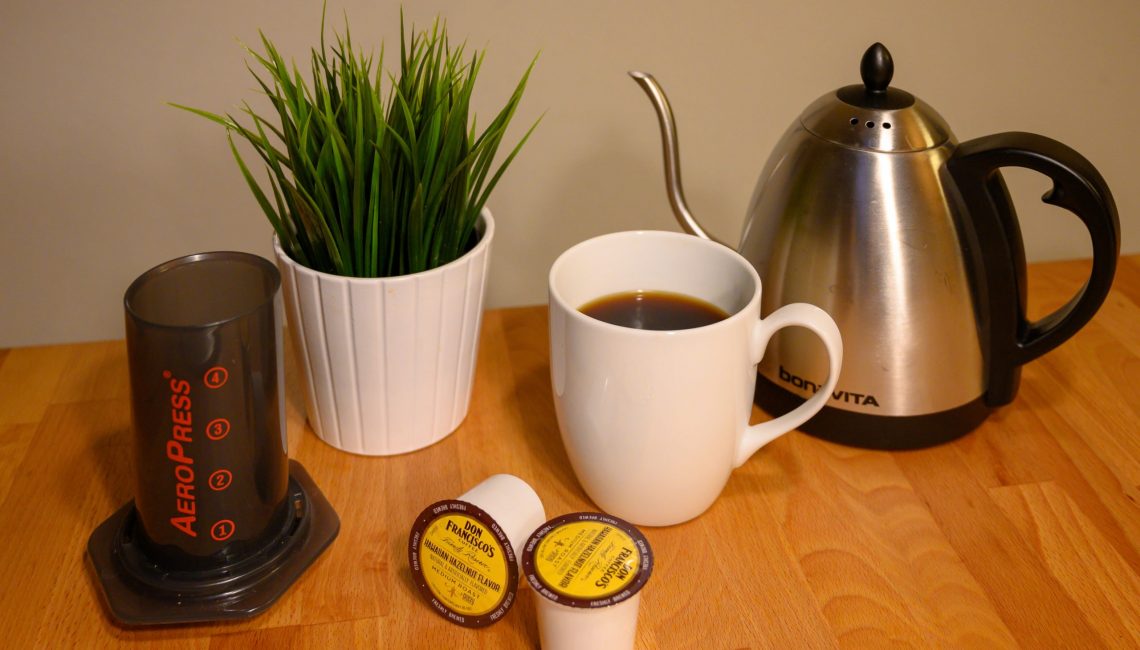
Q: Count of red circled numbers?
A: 4